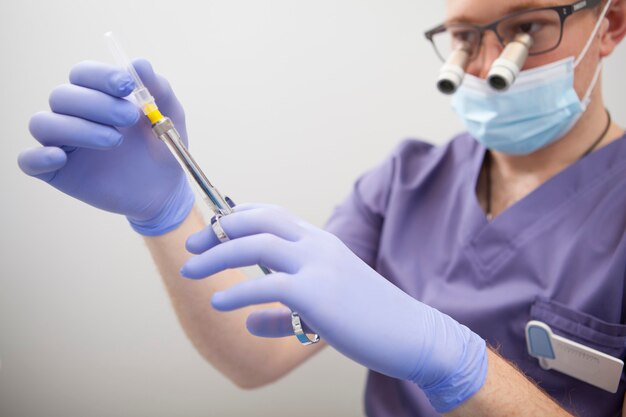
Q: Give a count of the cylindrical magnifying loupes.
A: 2